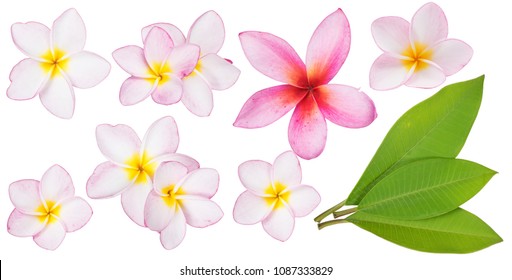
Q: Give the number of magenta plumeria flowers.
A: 1